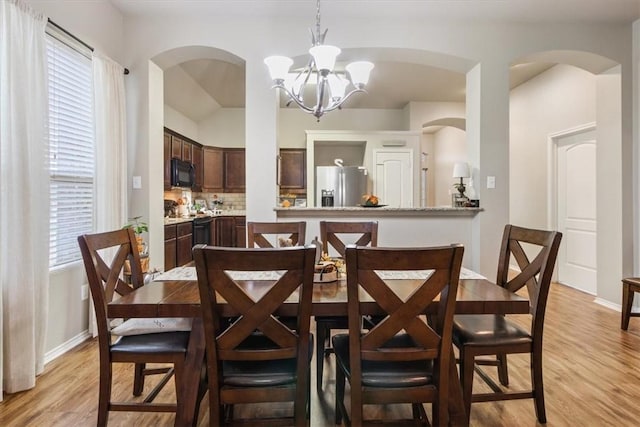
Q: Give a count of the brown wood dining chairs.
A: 6